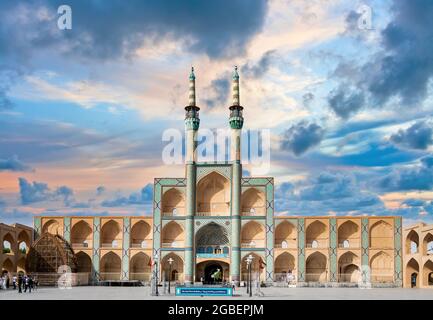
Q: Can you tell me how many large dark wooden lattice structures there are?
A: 1